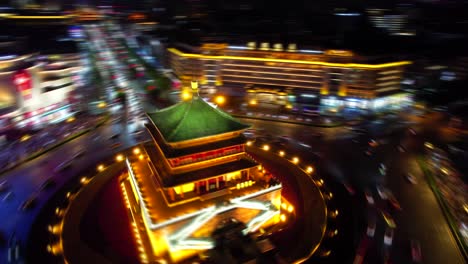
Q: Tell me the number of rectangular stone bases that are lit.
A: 1